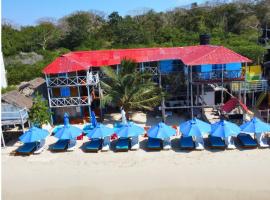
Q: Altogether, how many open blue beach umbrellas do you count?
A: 8